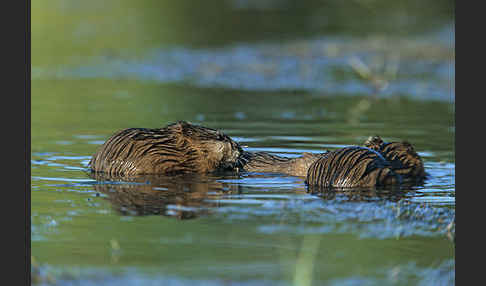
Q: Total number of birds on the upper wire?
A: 0